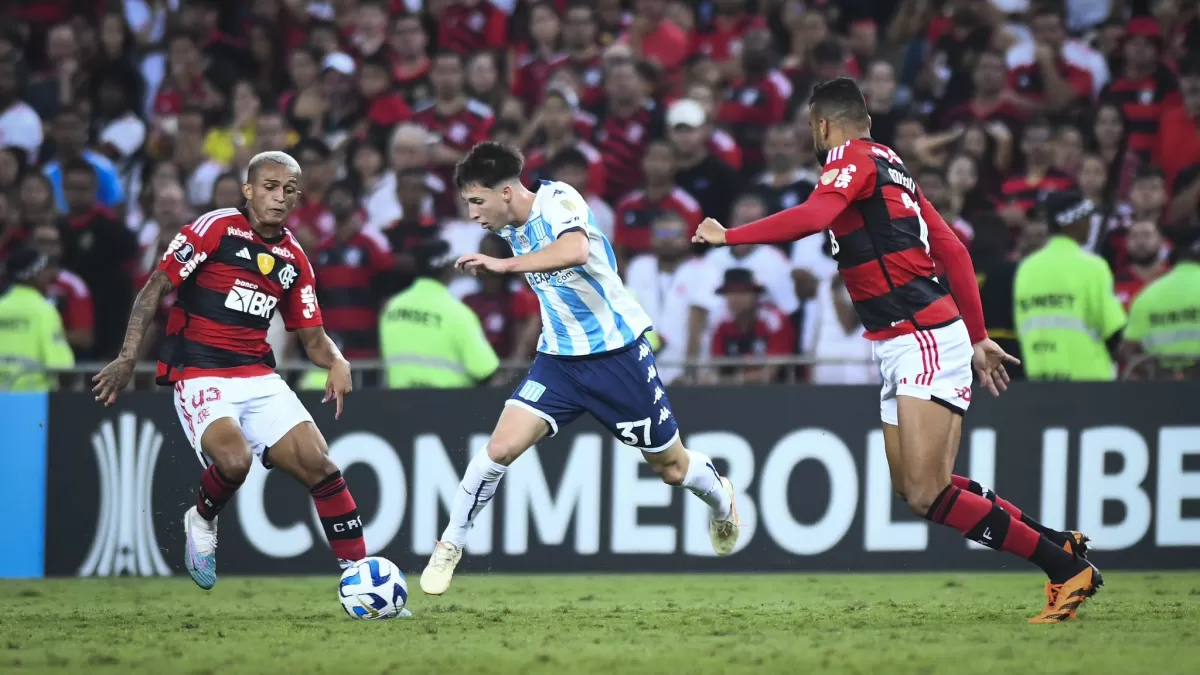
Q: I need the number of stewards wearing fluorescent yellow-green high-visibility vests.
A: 4